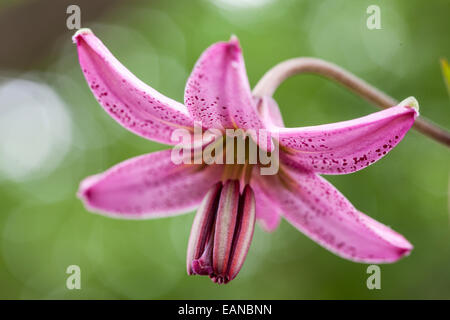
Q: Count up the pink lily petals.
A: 6